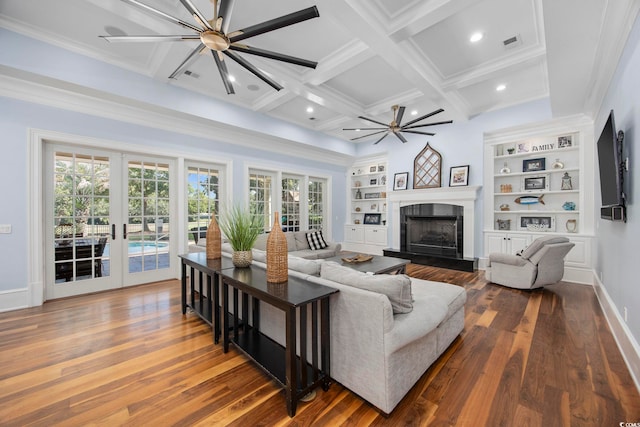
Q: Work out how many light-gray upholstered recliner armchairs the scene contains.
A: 1